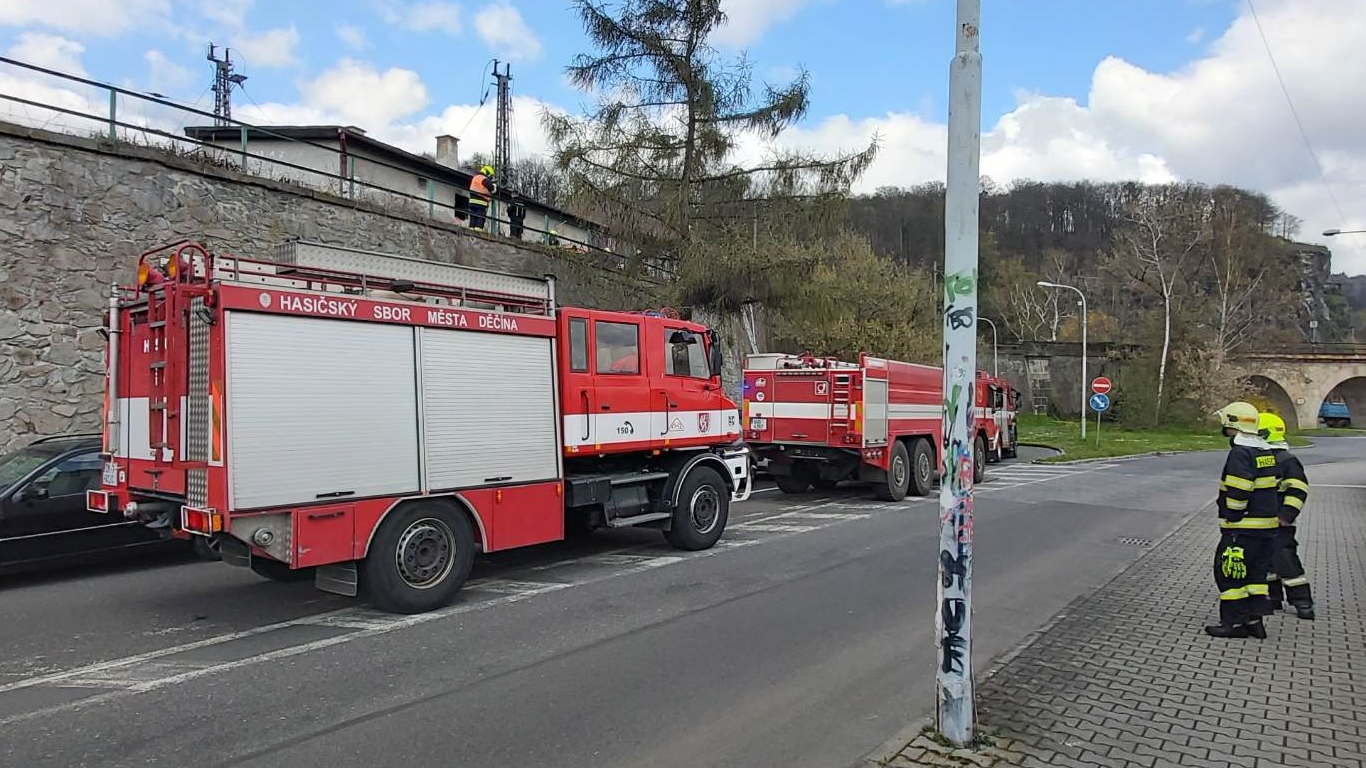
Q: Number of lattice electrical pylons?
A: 2